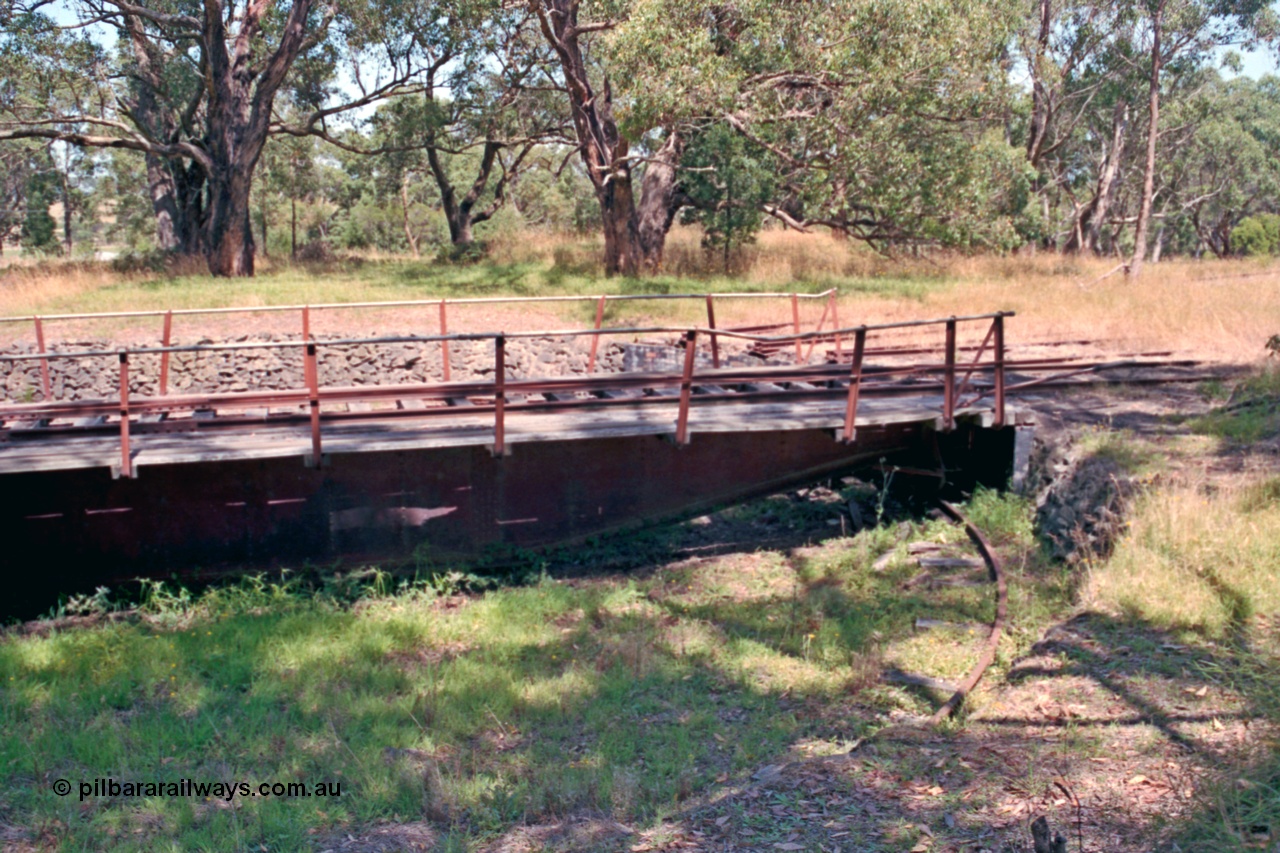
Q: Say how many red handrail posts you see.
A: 15